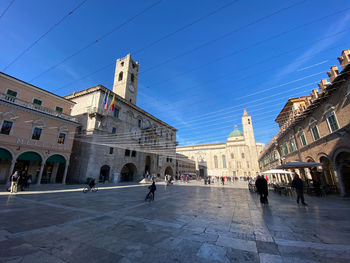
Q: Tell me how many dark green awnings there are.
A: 3